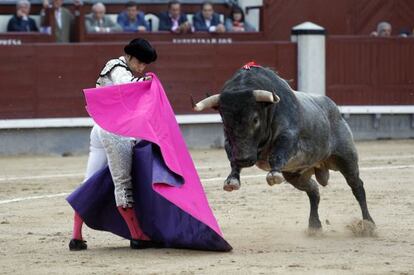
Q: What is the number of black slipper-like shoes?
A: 2